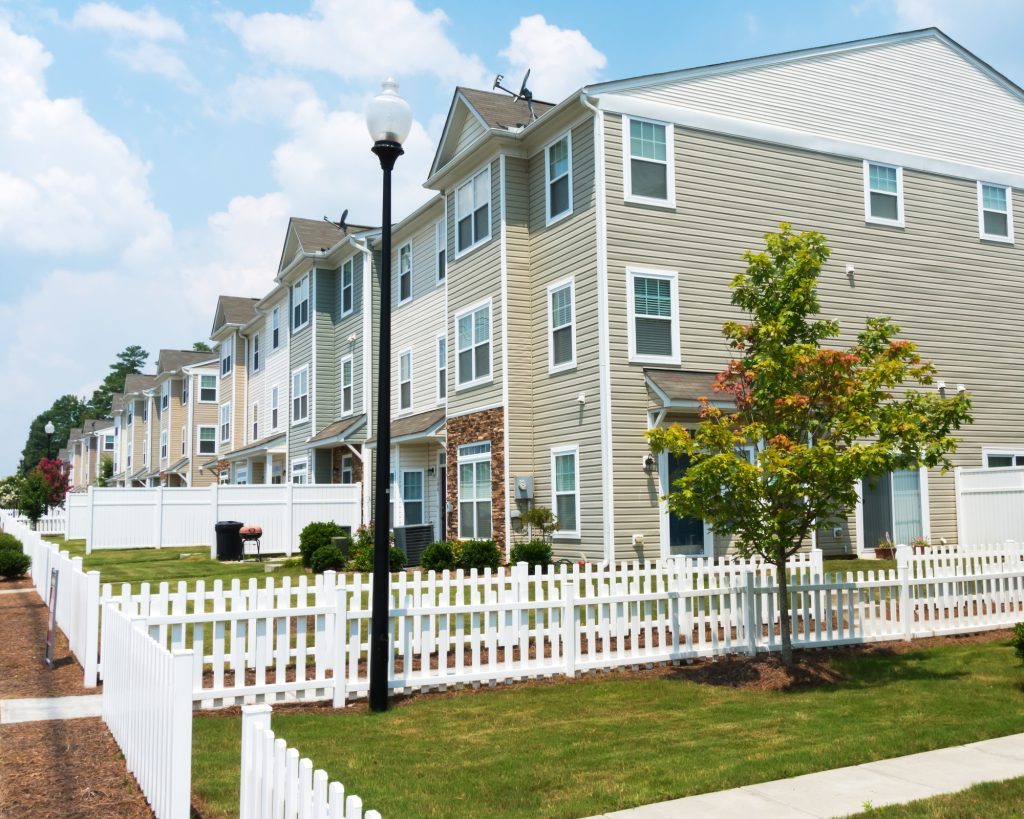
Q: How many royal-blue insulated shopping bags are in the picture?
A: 0